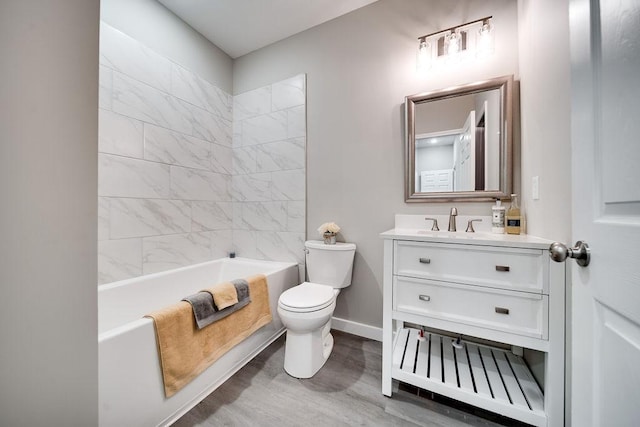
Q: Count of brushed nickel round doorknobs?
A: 1